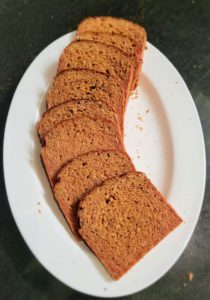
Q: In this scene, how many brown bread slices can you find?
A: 8